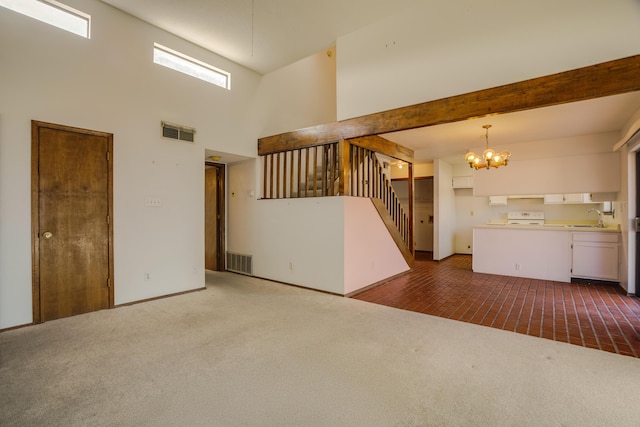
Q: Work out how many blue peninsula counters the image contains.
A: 0